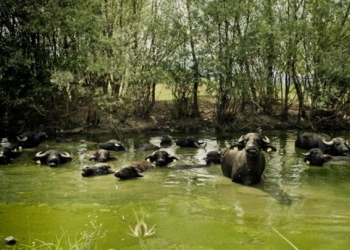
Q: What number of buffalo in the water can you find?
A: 14